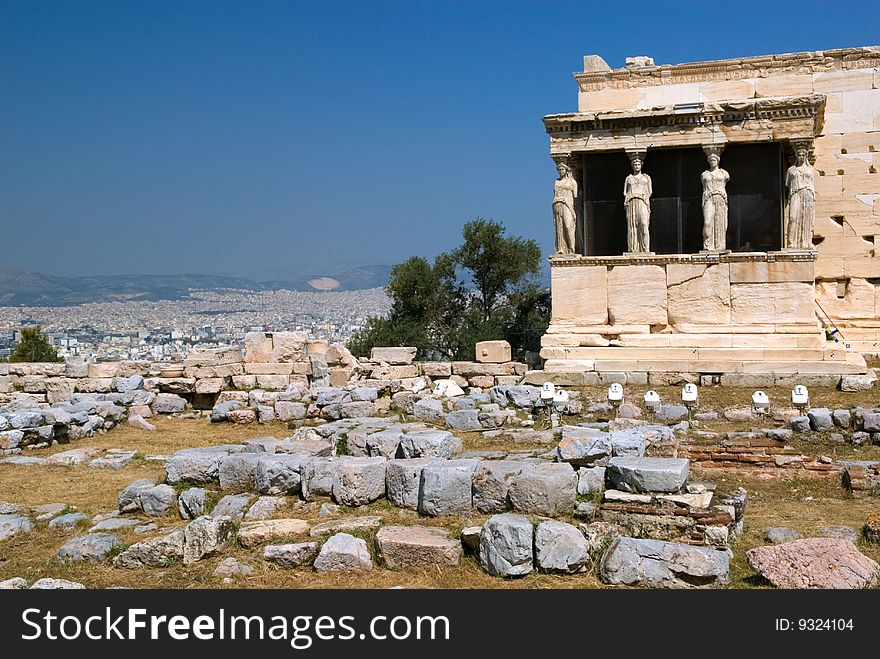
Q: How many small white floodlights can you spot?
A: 7